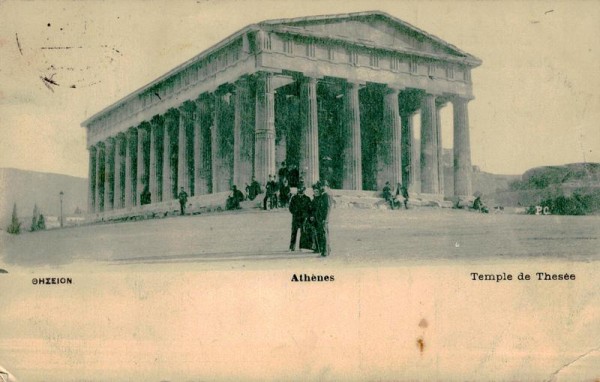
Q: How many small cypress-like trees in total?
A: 3